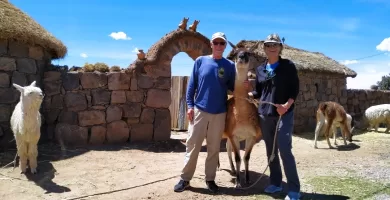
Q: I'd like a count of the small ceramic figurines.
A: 2